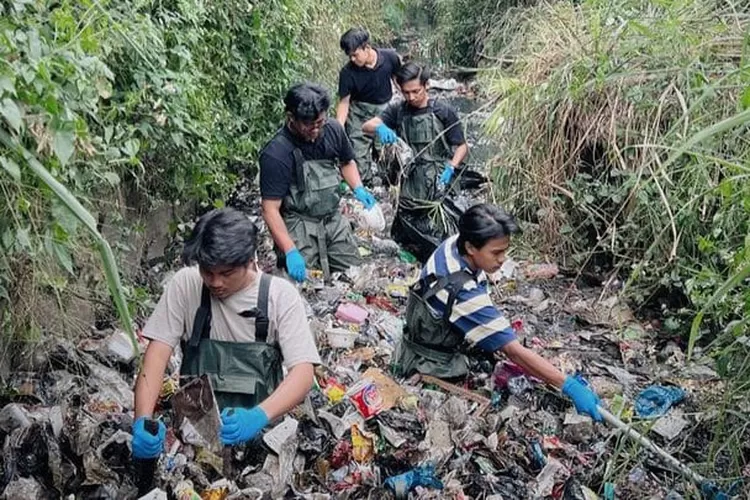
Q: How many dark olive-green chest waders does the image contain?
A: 5